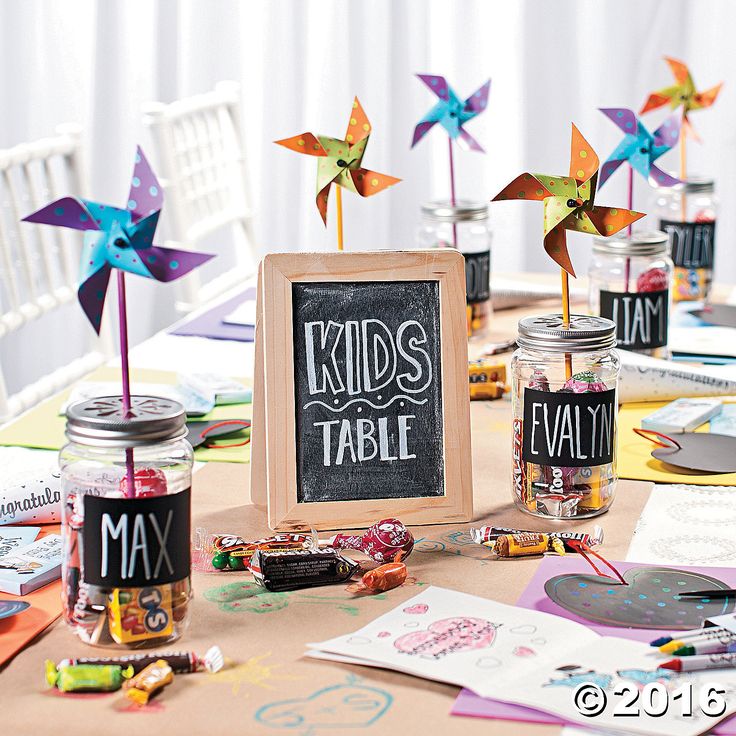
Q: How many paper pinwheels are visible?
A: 6